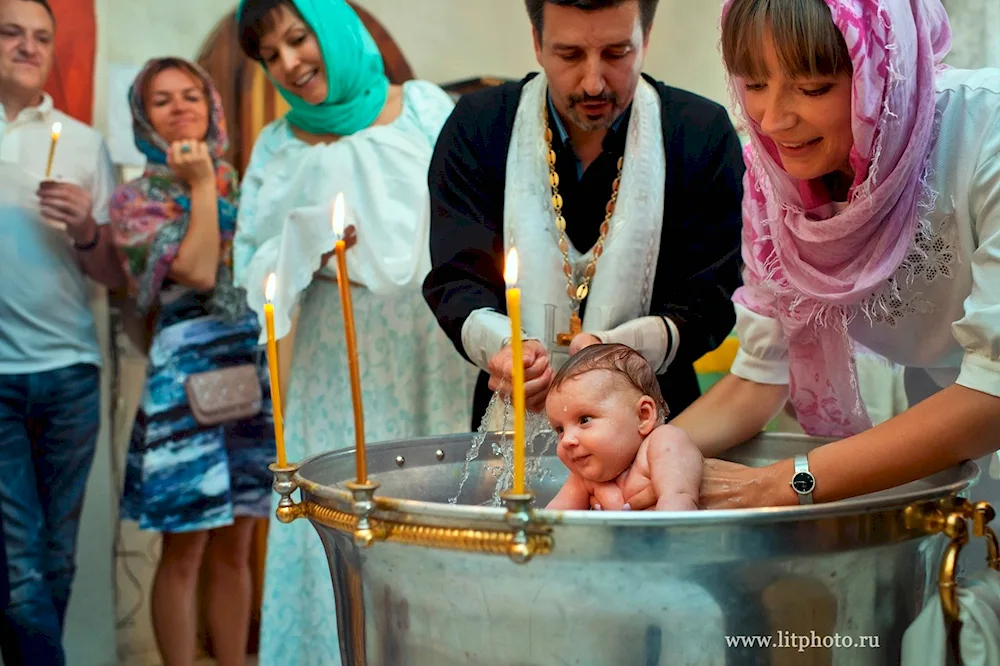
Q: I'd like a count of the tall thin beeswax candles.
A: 4